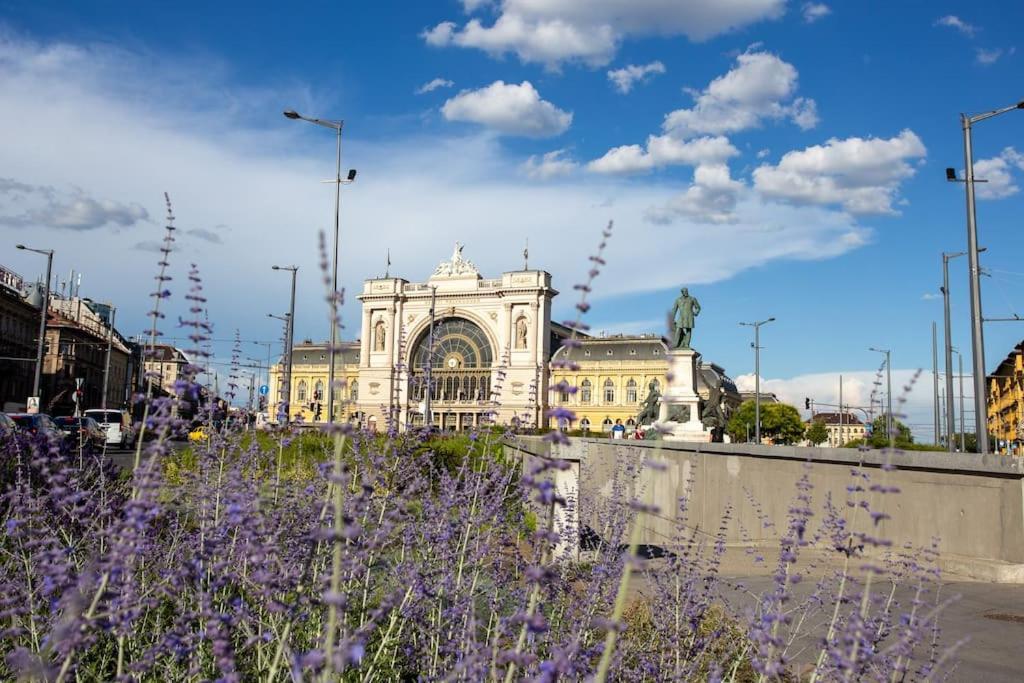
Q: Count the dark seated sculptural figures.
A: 2